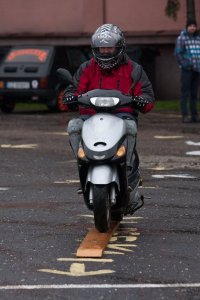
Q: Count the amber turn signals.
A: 2